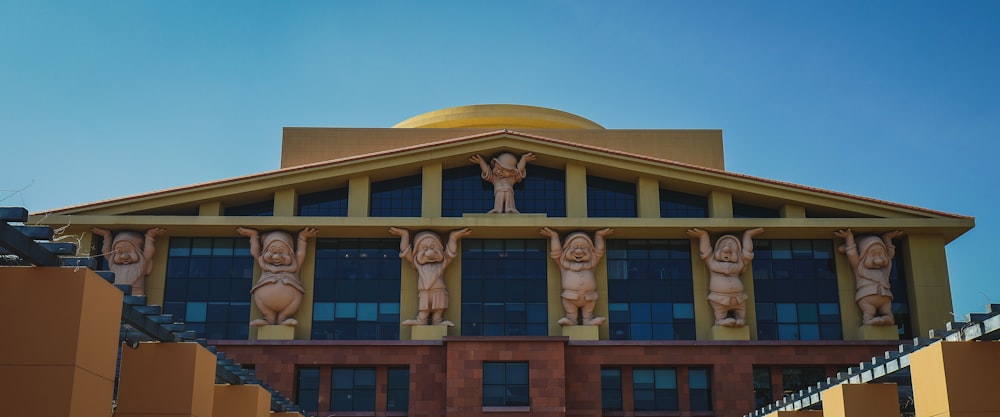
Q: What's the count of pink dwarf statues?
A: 7